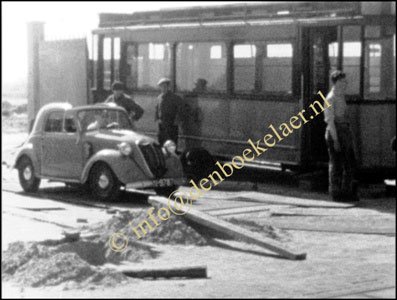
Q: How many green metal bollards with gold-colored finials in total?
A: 0